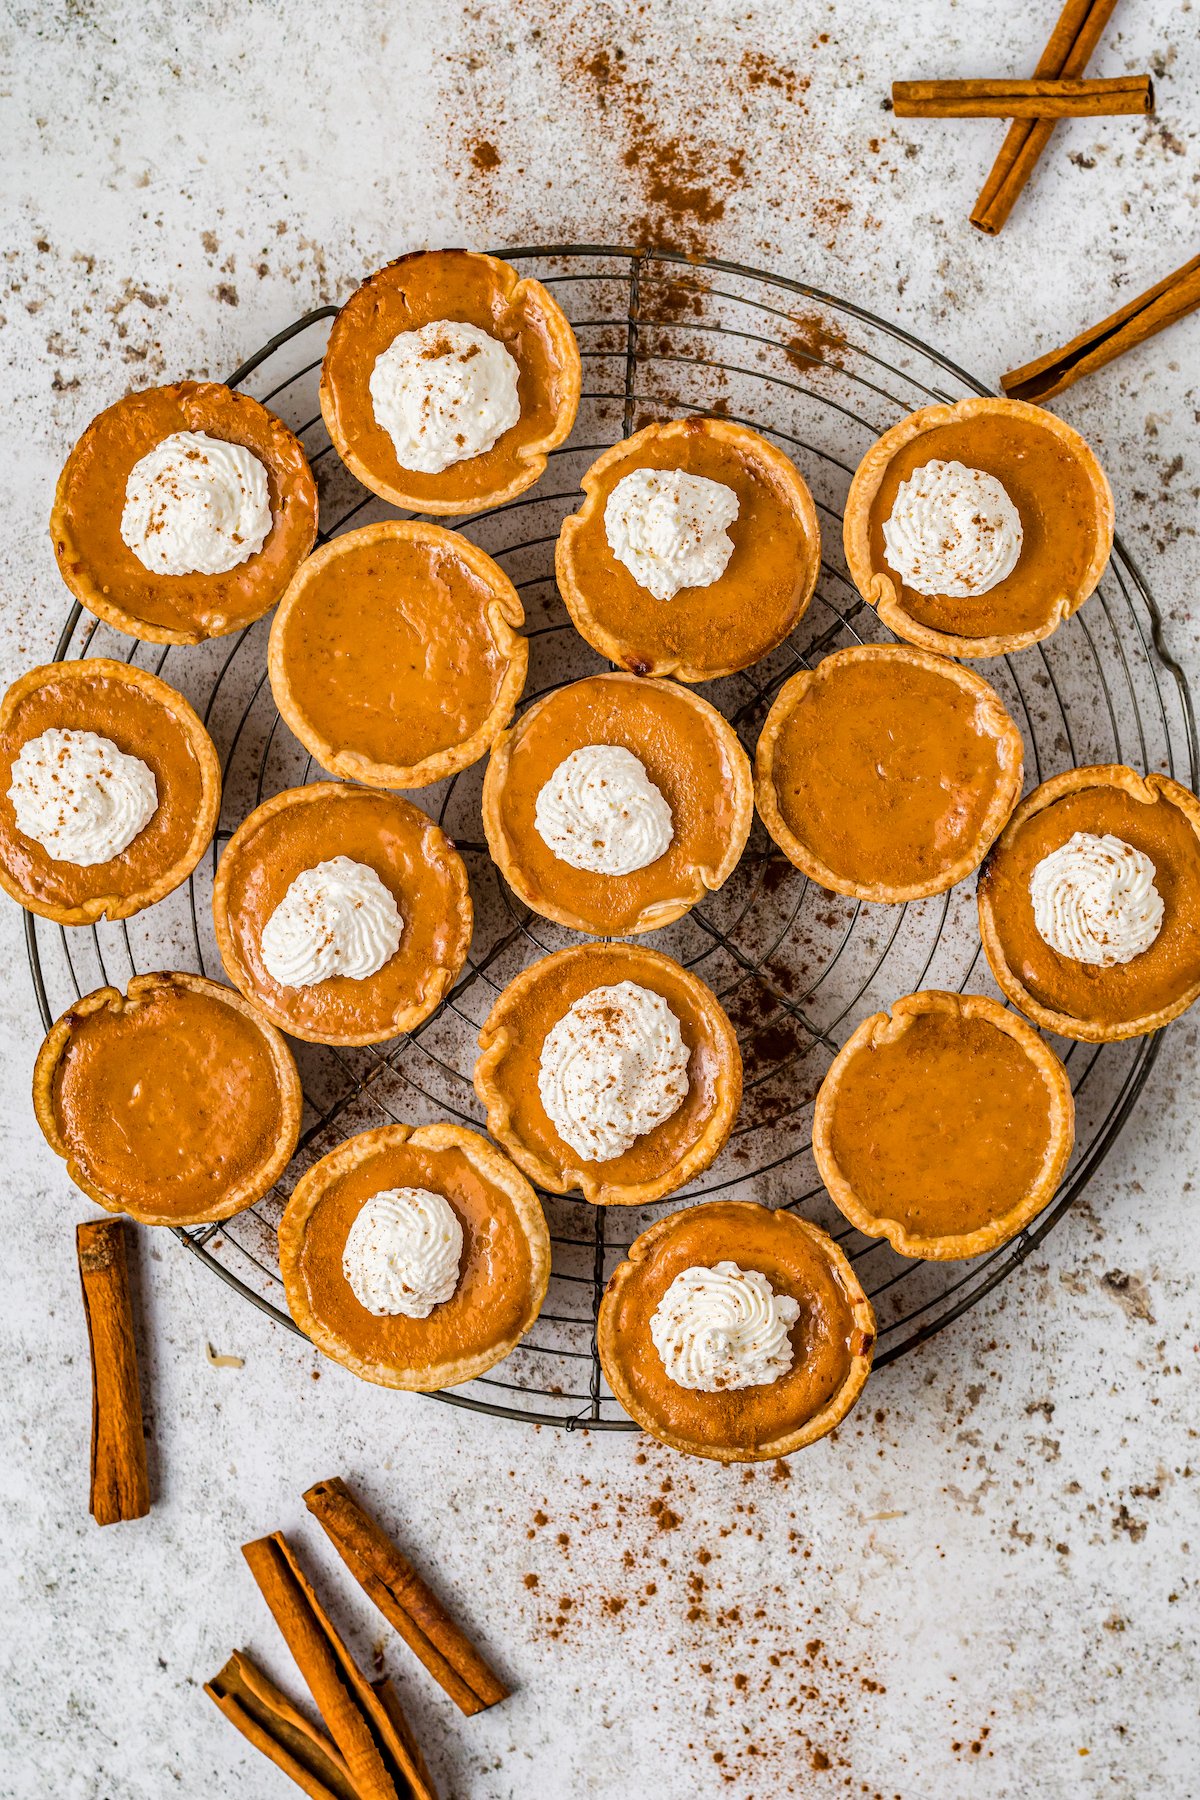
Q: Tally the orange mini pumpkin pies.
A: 15